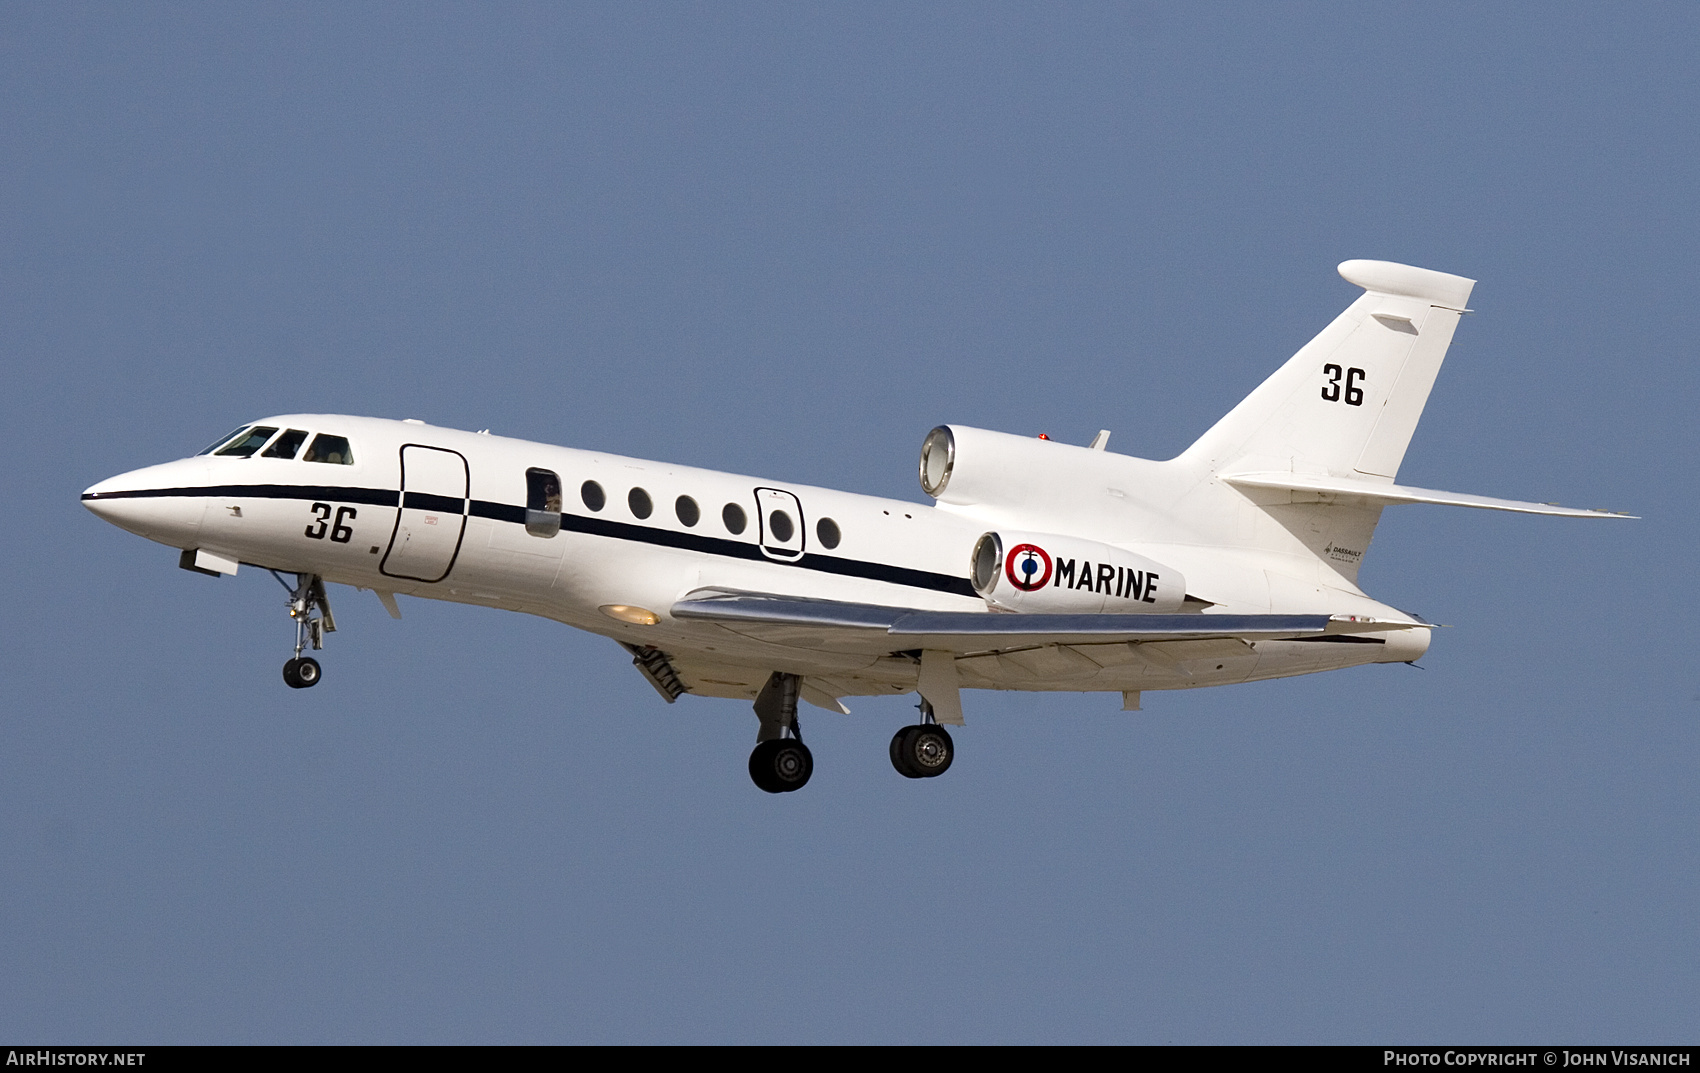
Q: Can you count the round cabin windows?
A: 6